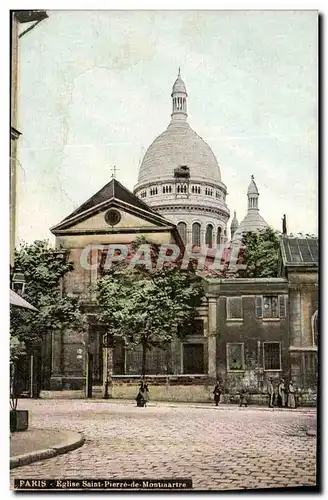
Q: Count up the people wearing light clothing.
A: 3